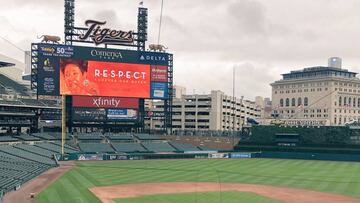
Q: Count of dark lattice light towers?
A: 2